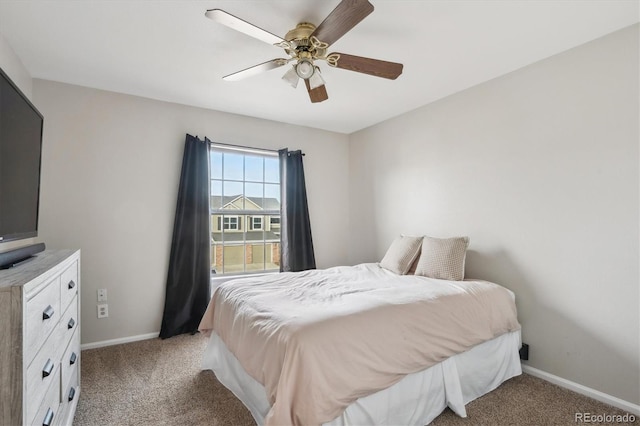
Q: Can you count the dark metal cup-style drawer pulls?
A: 7